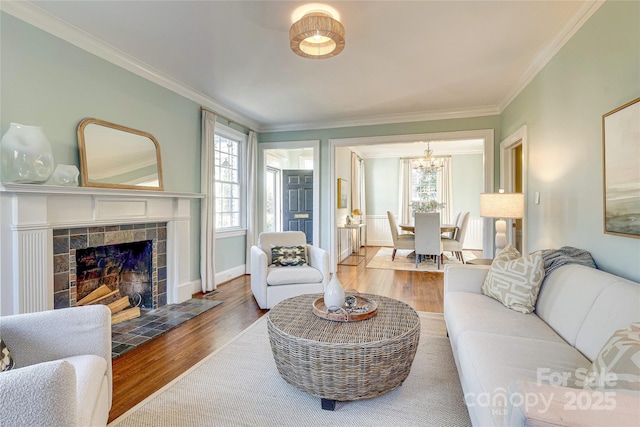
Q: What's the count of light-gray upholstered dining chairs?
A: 4